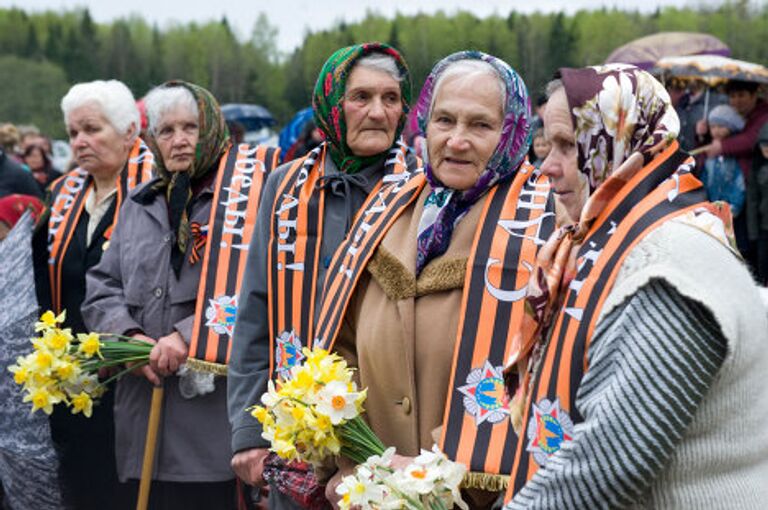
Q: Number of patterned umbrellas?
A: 1